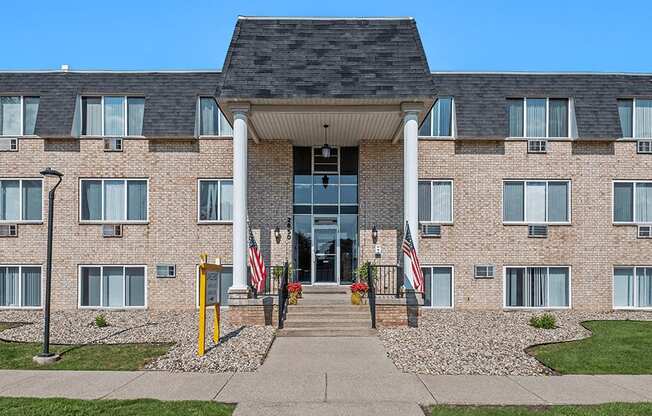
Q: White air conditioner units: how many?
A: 11